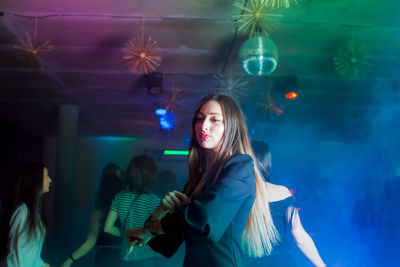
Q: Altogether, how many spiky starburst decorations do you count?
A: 8